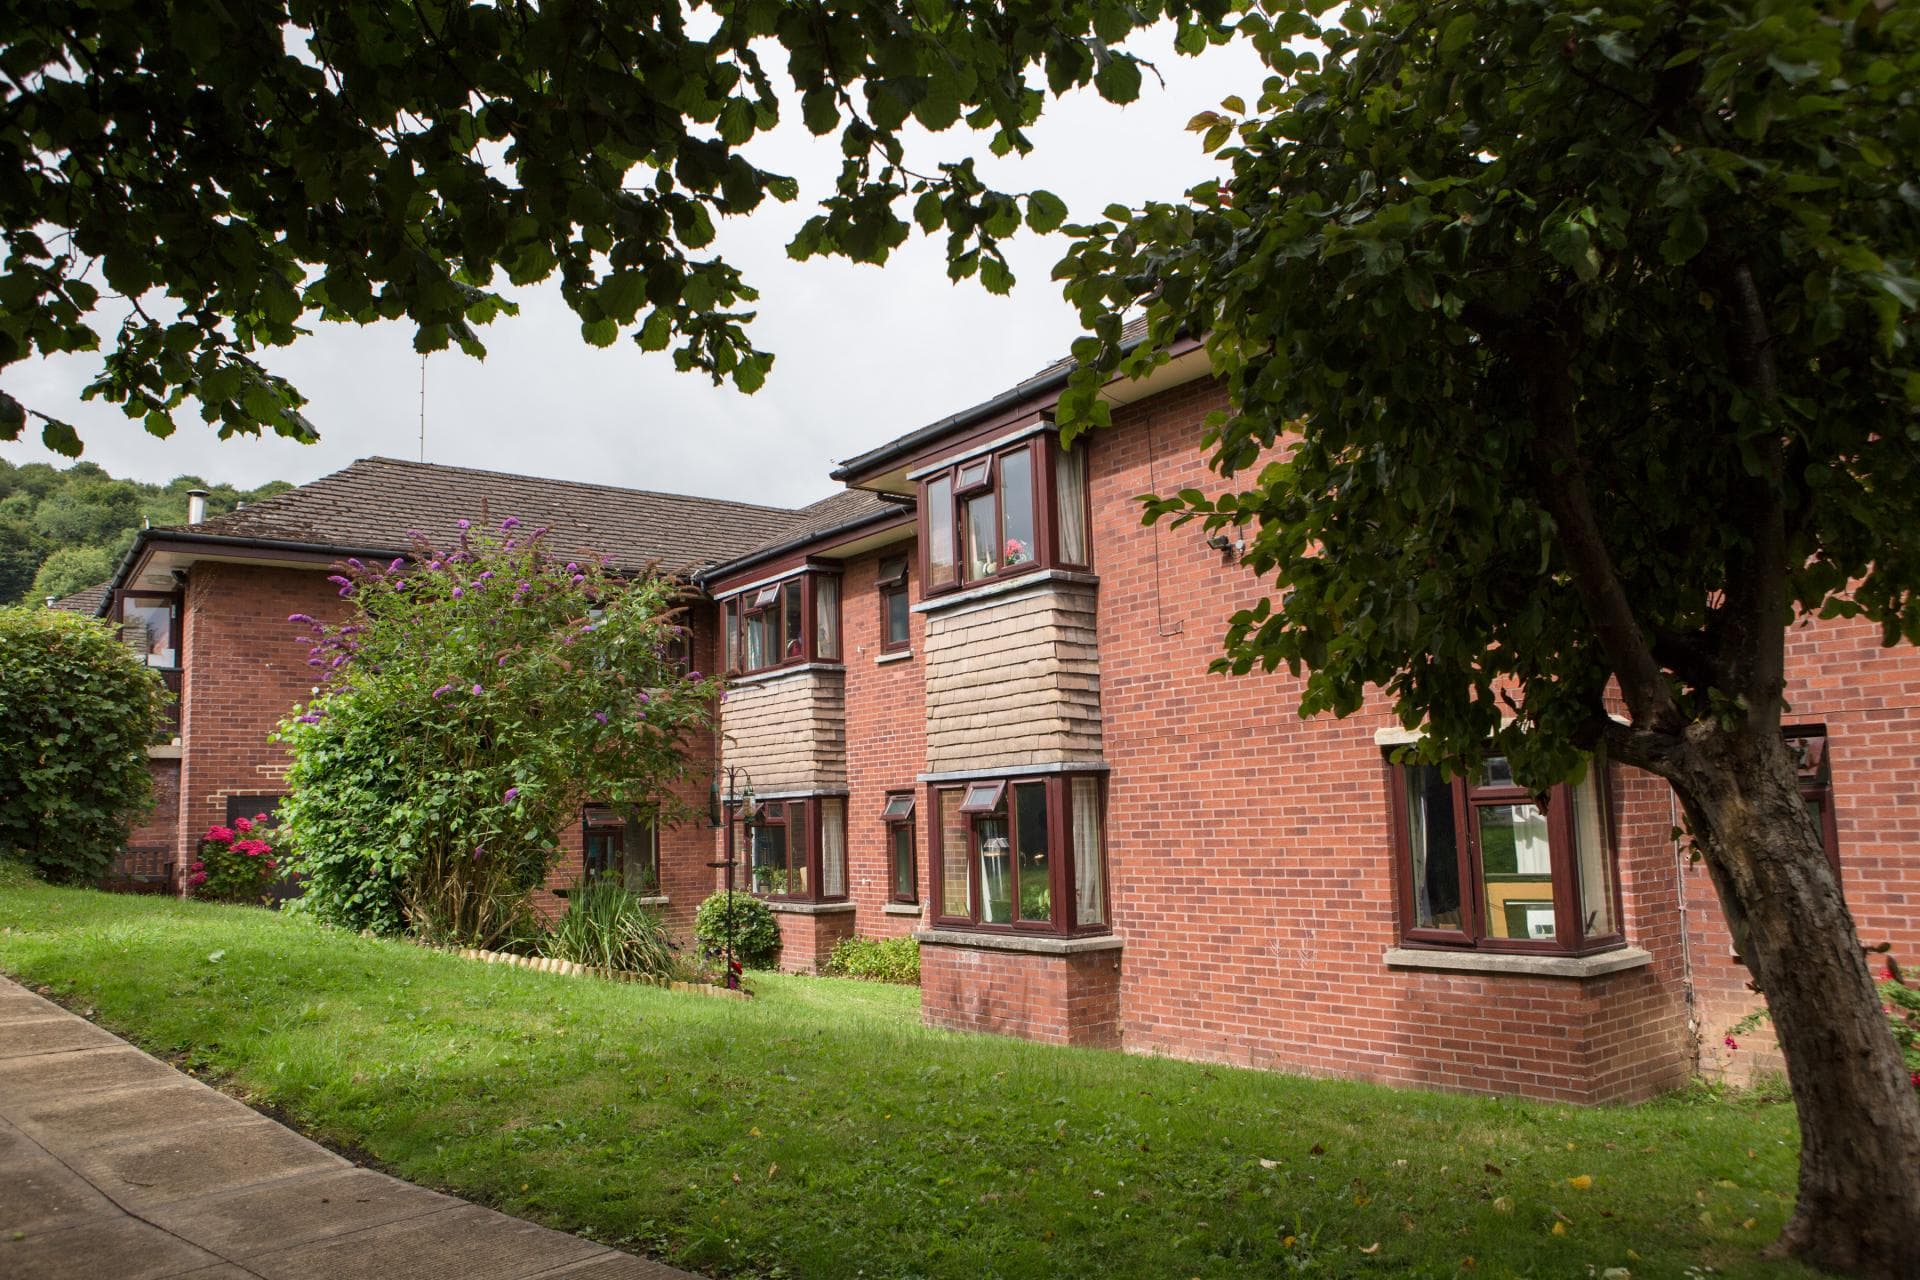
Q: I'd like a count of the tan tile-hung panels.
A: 2